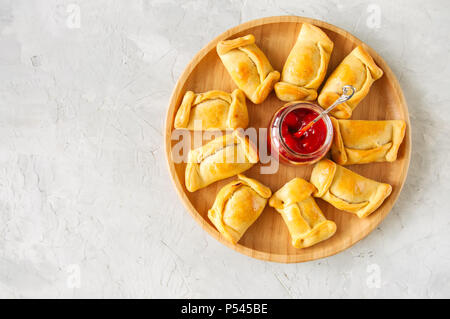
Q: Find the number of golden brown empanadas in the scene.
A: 9